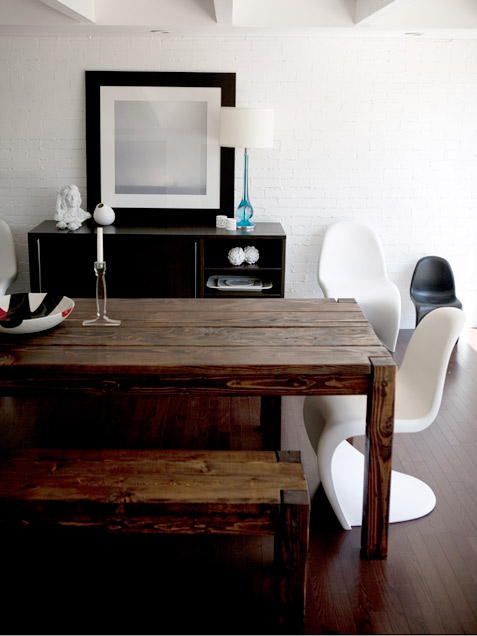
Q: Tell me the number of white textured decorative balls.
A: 2